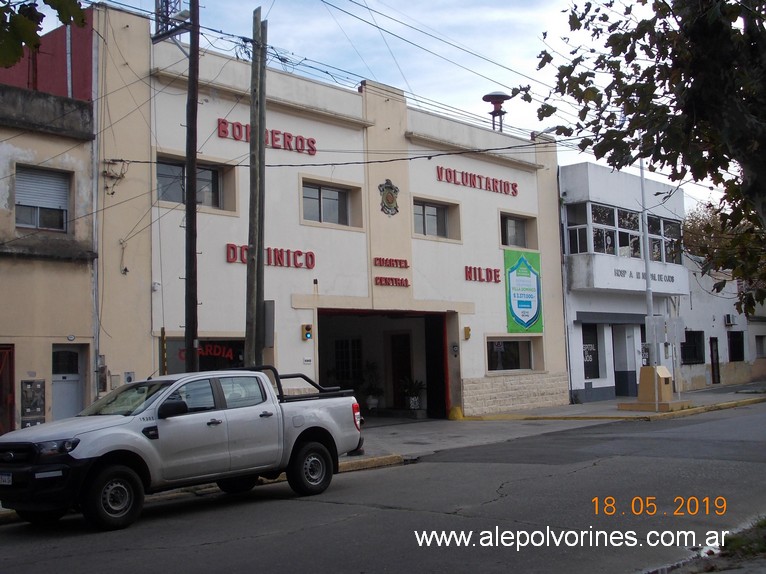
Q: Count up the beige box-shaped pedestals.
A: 1